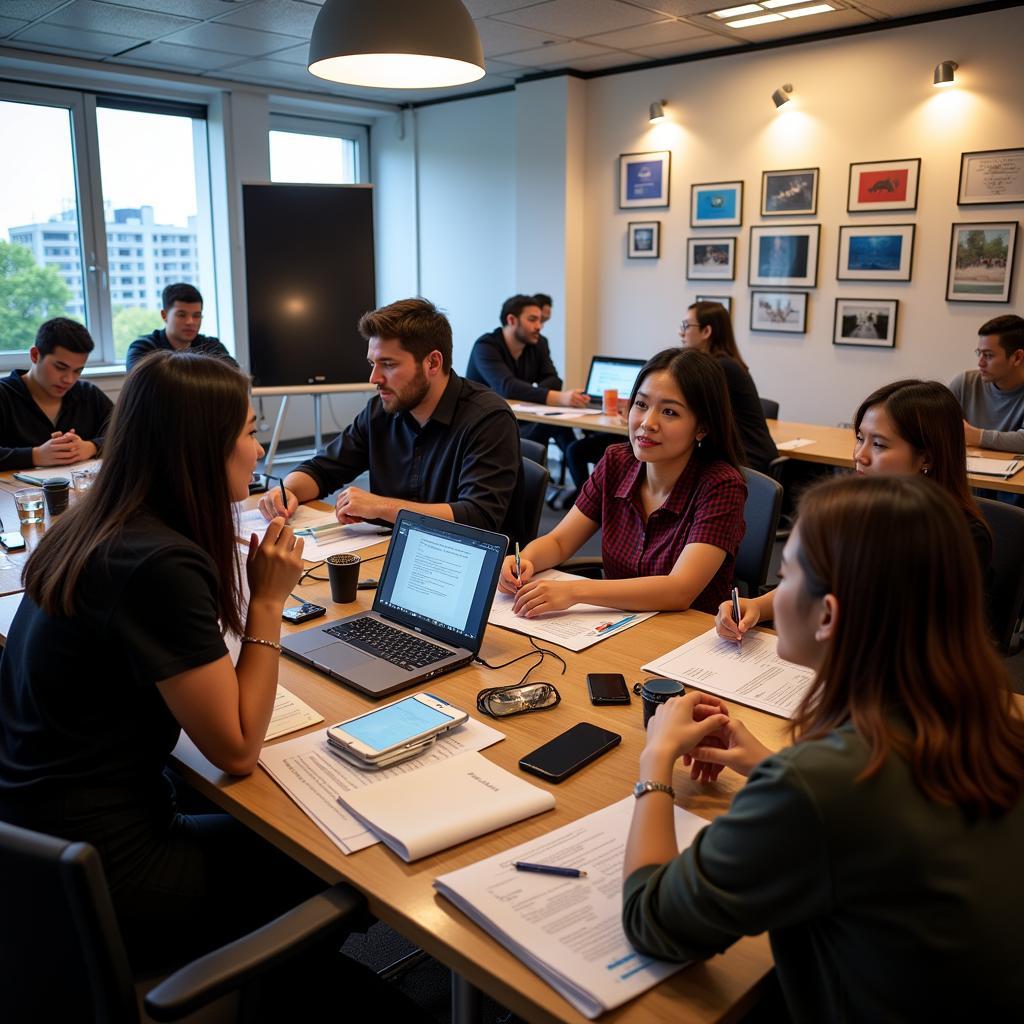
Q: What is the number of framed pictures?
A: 13